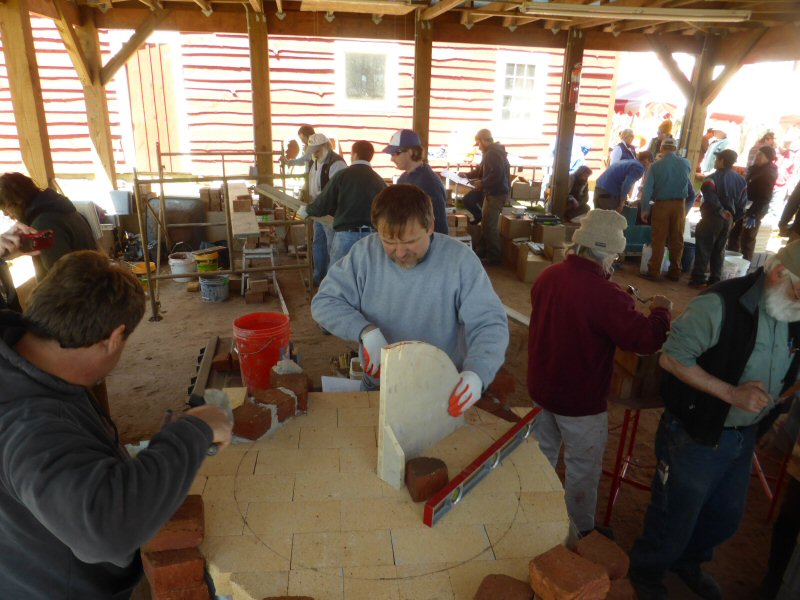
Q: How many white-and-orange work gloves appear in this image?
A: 2